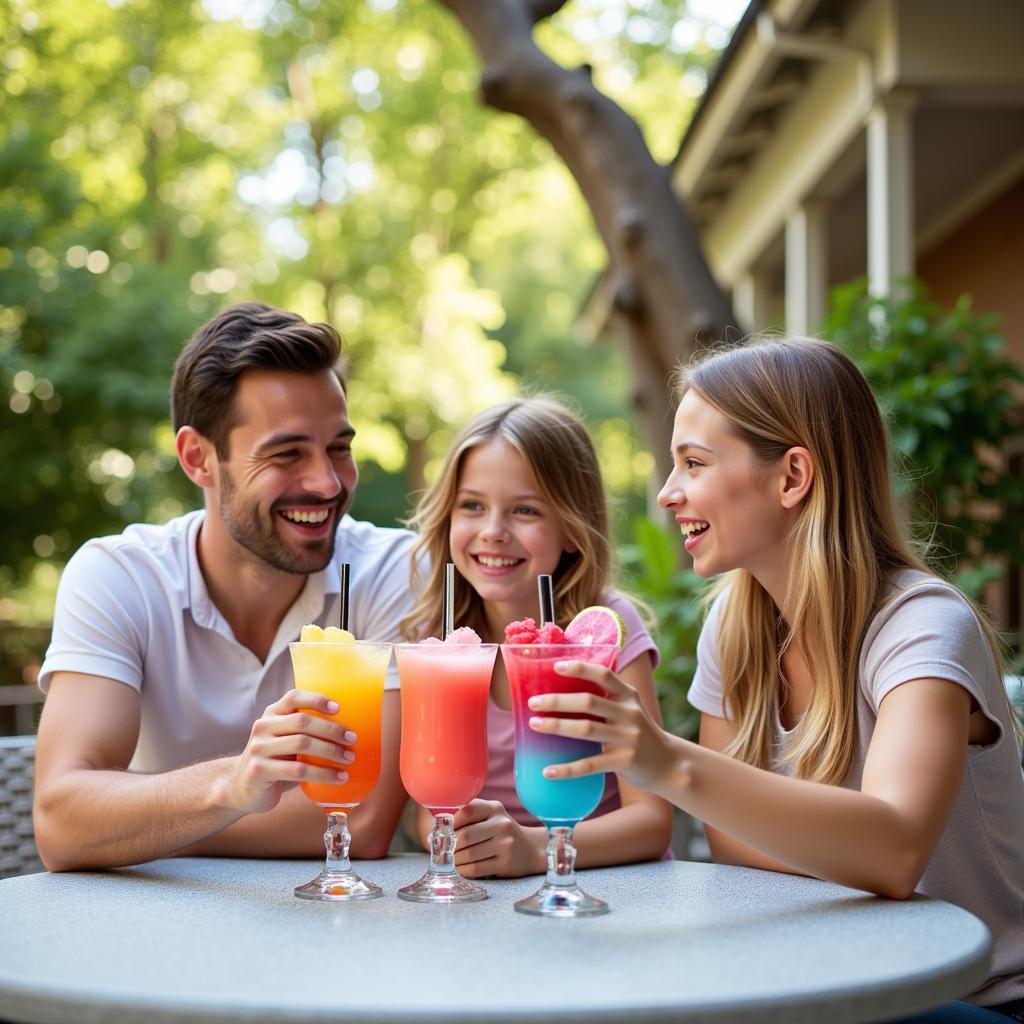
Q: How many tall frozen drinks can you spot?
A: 3